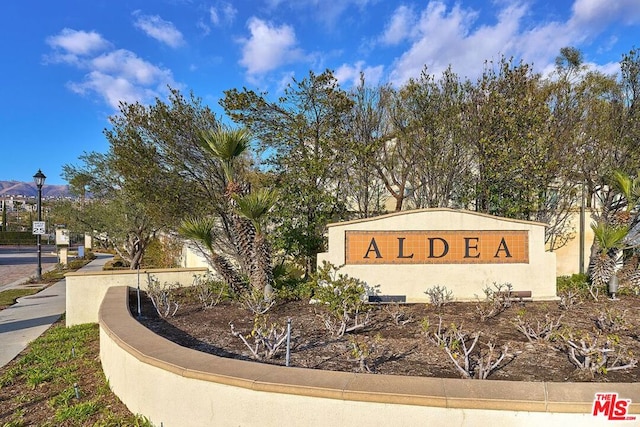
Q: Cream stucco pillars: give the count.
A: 2